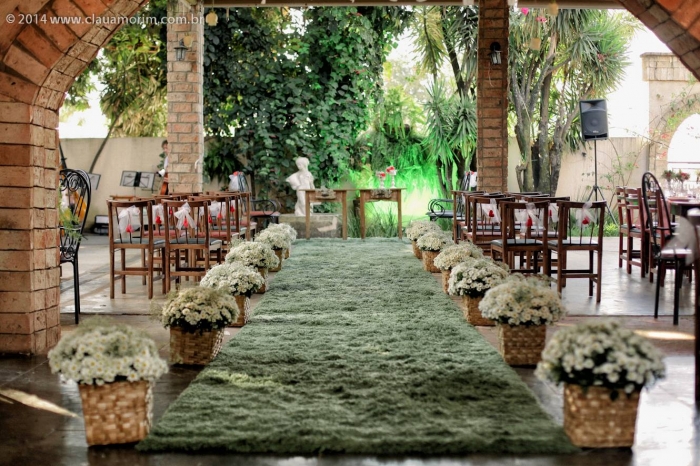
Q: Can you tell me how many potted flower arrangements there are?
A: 12